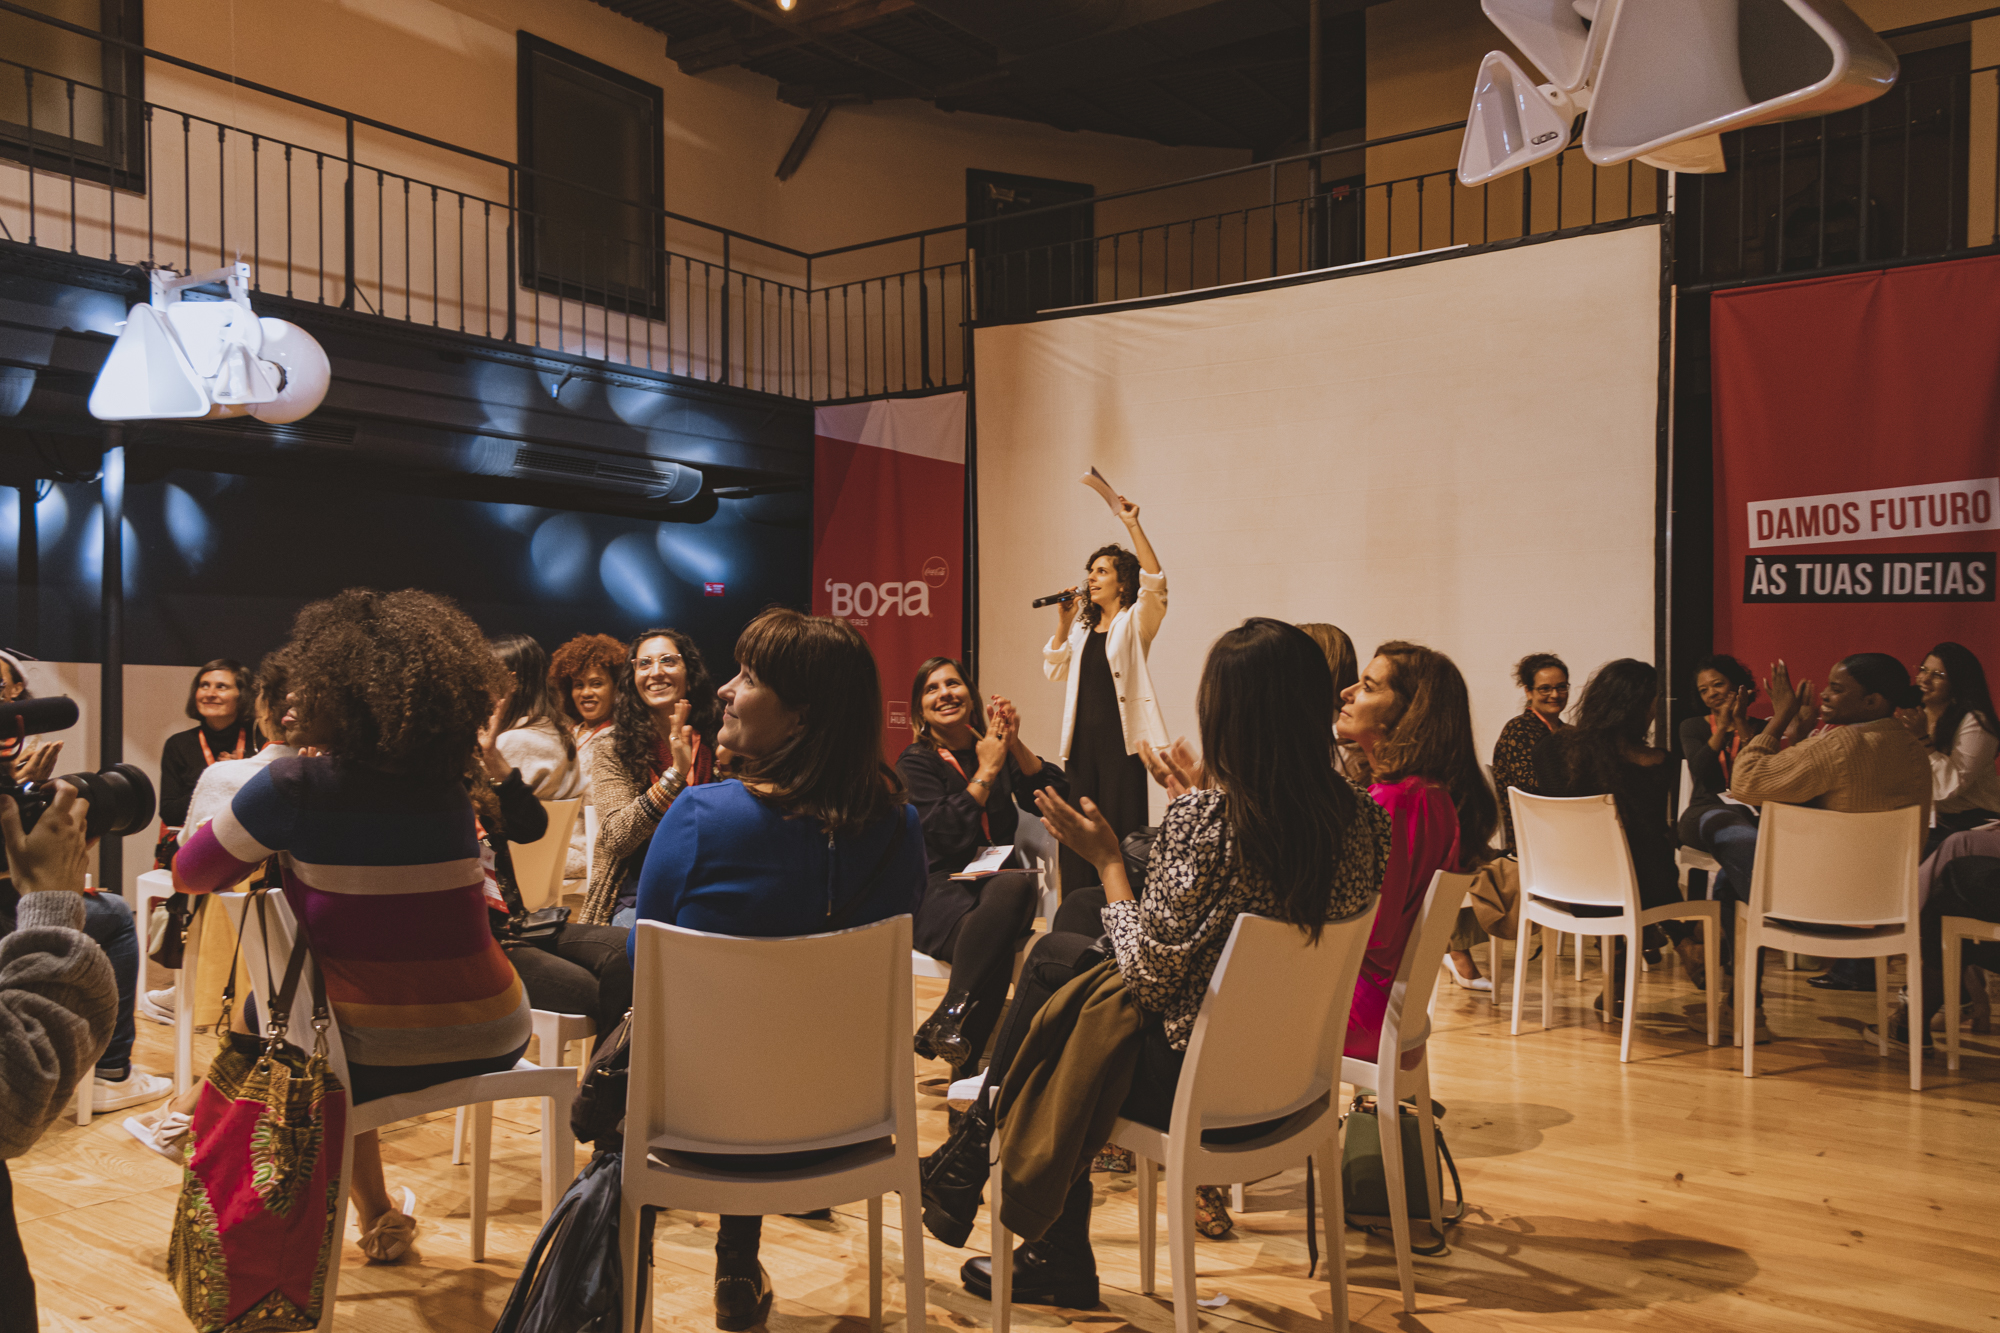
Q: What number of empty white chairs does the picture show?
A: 0